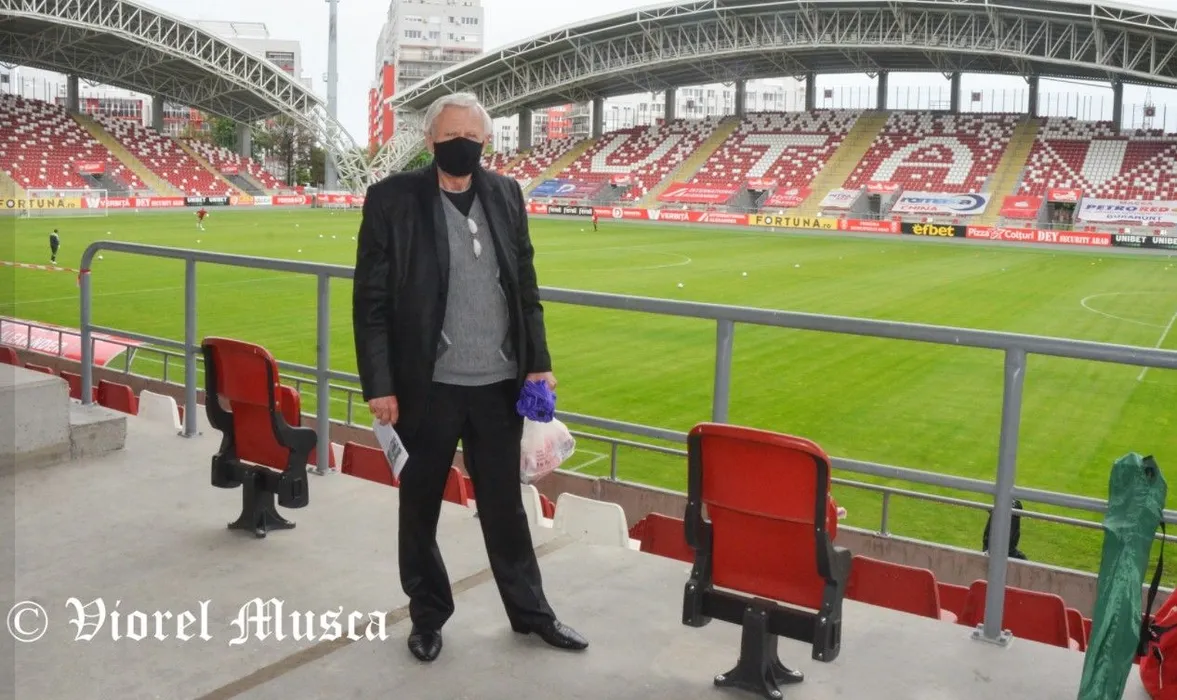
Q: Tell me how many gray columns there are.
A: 12